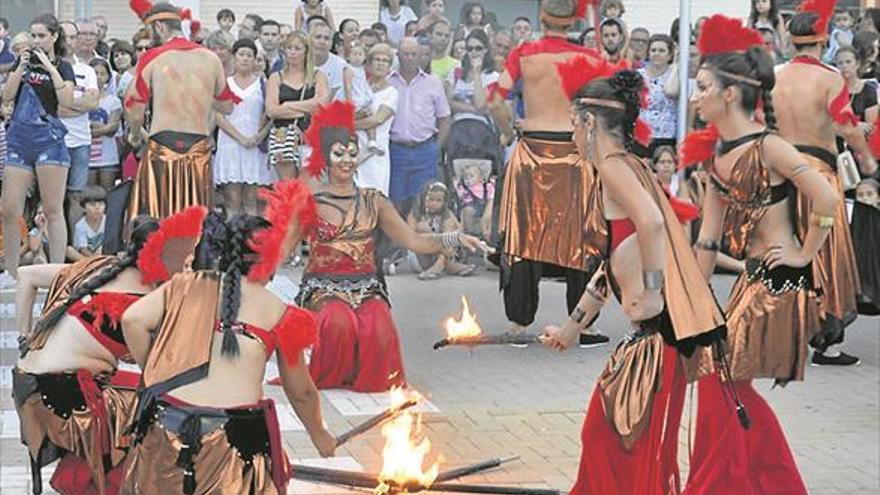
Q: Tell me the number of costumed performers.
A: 8